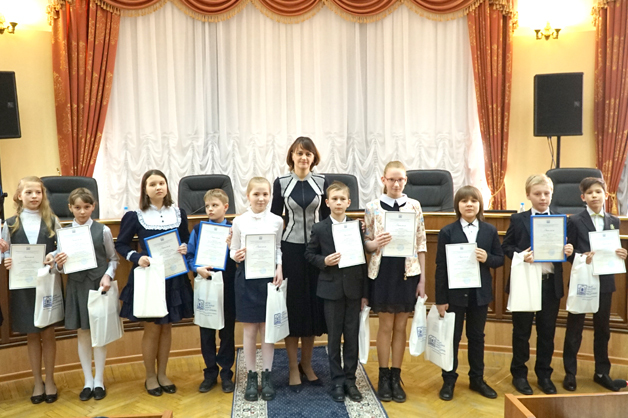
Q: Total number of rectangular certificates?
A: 10